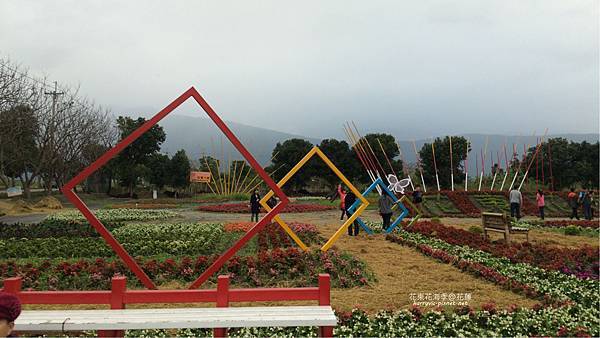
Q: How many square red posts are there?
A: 4